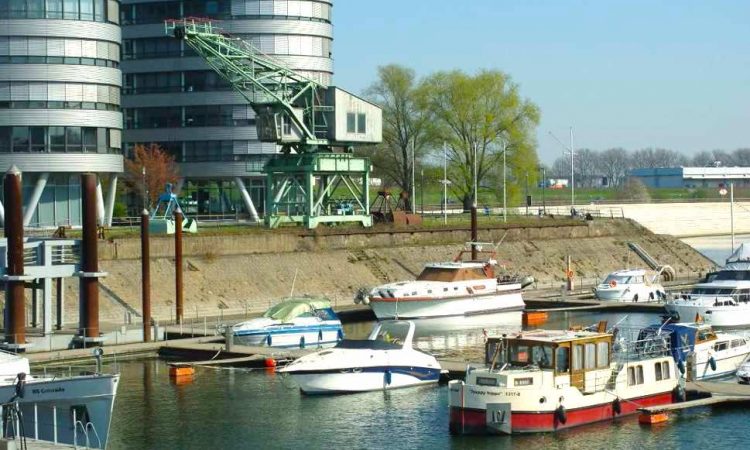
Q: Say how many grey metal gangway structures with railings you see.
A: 1